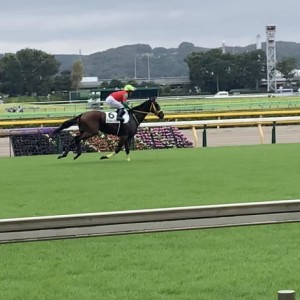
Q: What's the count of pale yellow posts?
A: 2